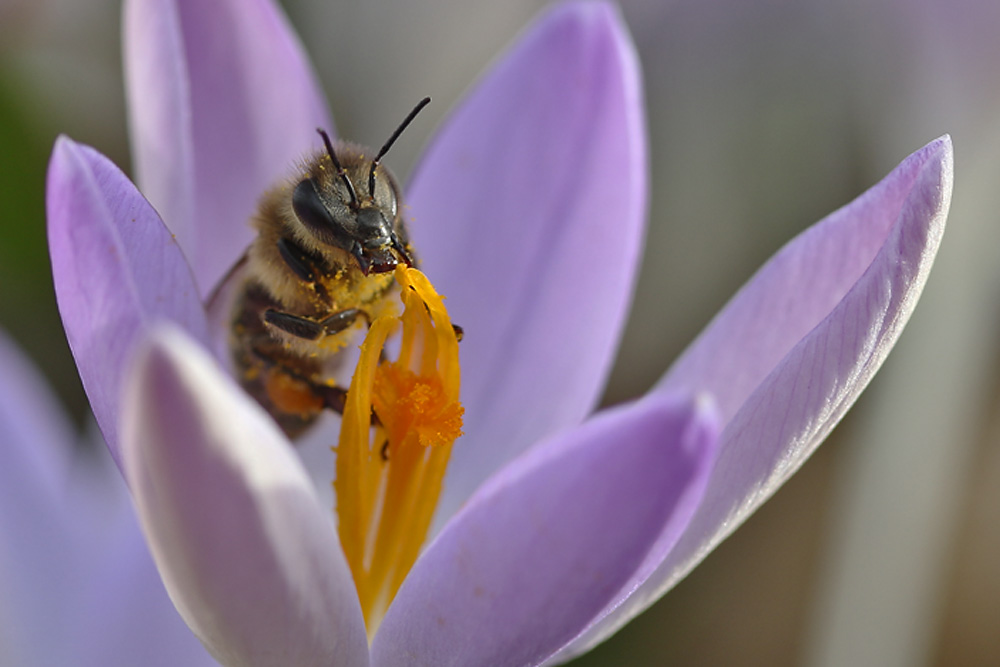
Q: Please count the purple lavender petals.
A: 6